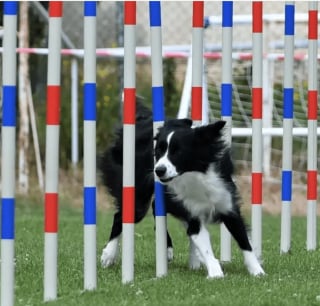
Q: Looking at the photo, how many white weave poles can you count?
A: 10